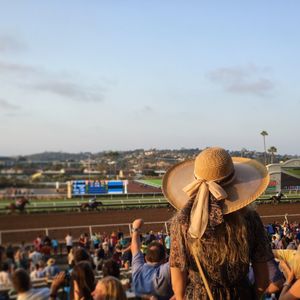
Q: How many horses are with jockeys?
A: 3